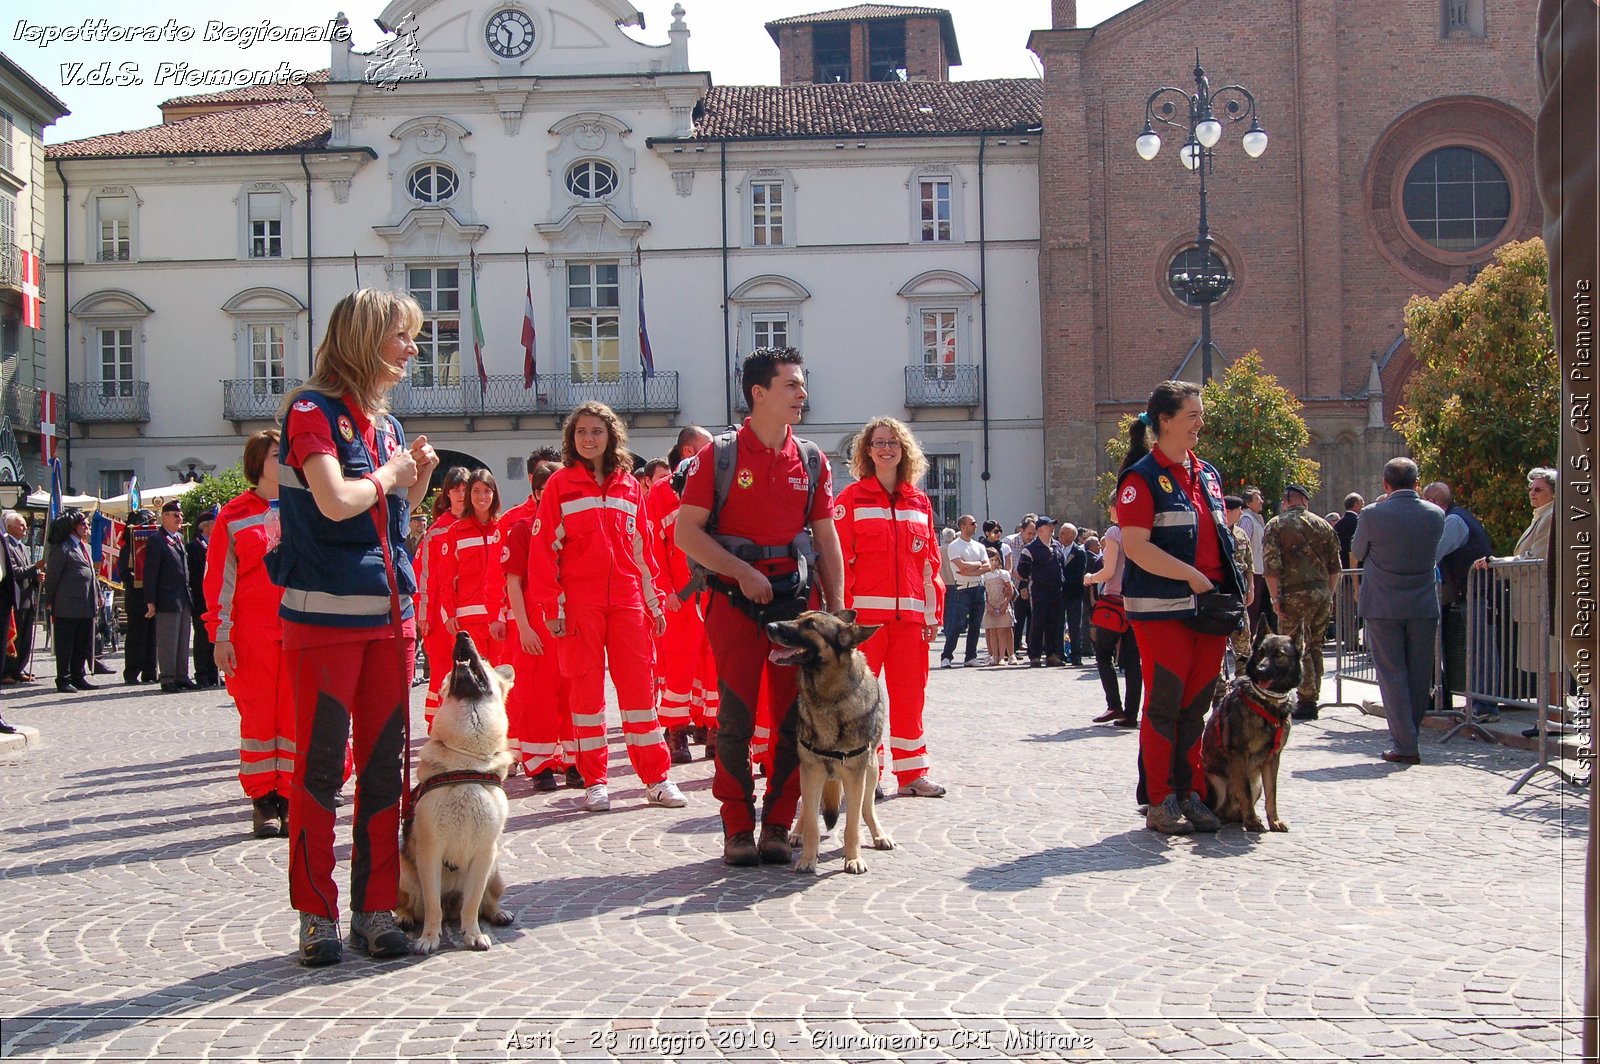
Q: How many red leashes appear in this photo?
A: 1